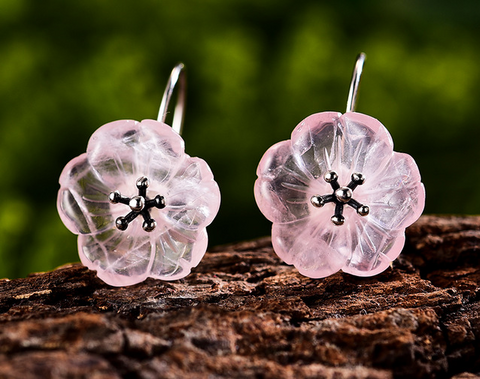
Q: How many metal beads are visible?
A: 12